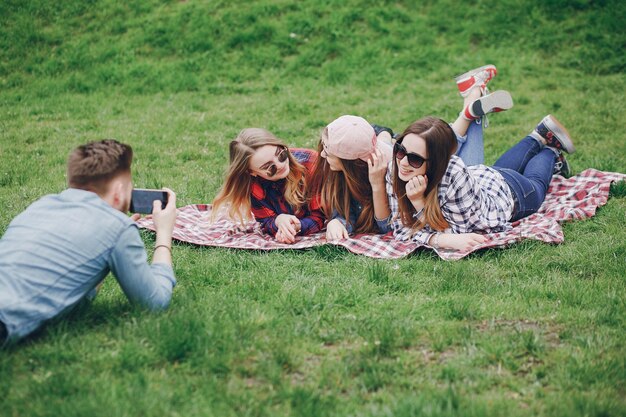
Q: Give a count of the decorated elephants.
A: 0